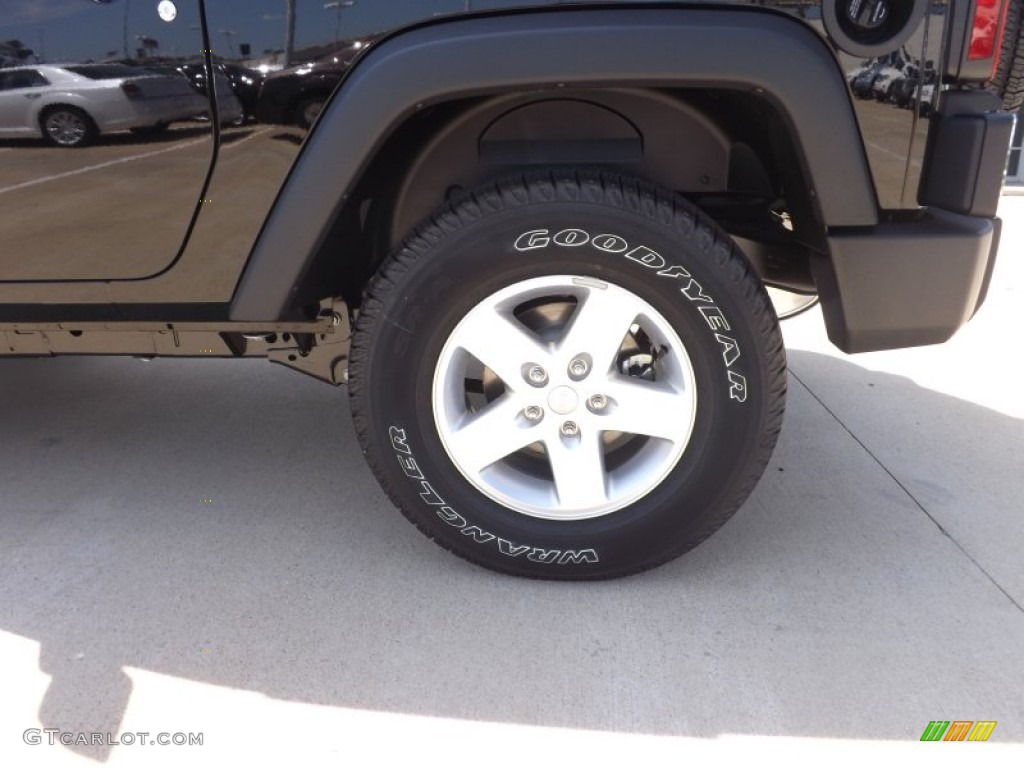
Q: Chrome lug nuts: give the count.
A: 5